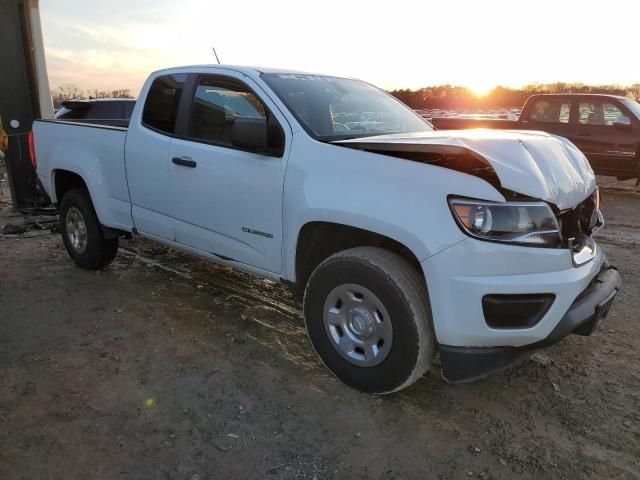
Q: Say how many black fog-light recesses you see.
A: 1